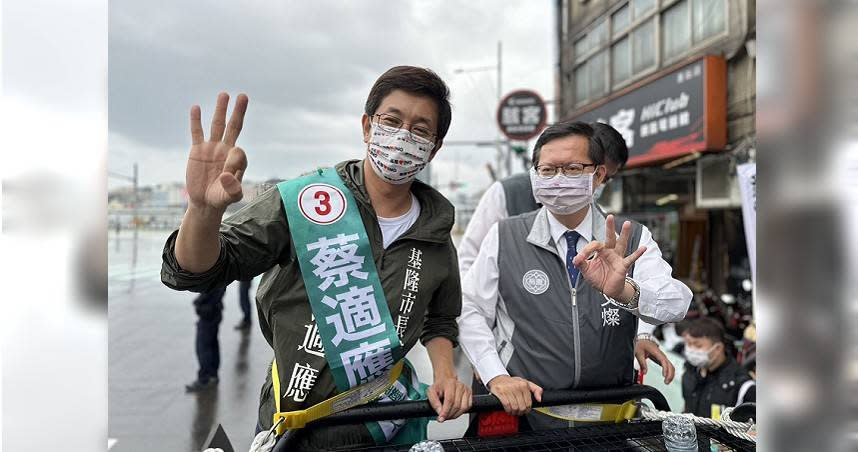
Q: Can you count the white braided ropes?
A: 2